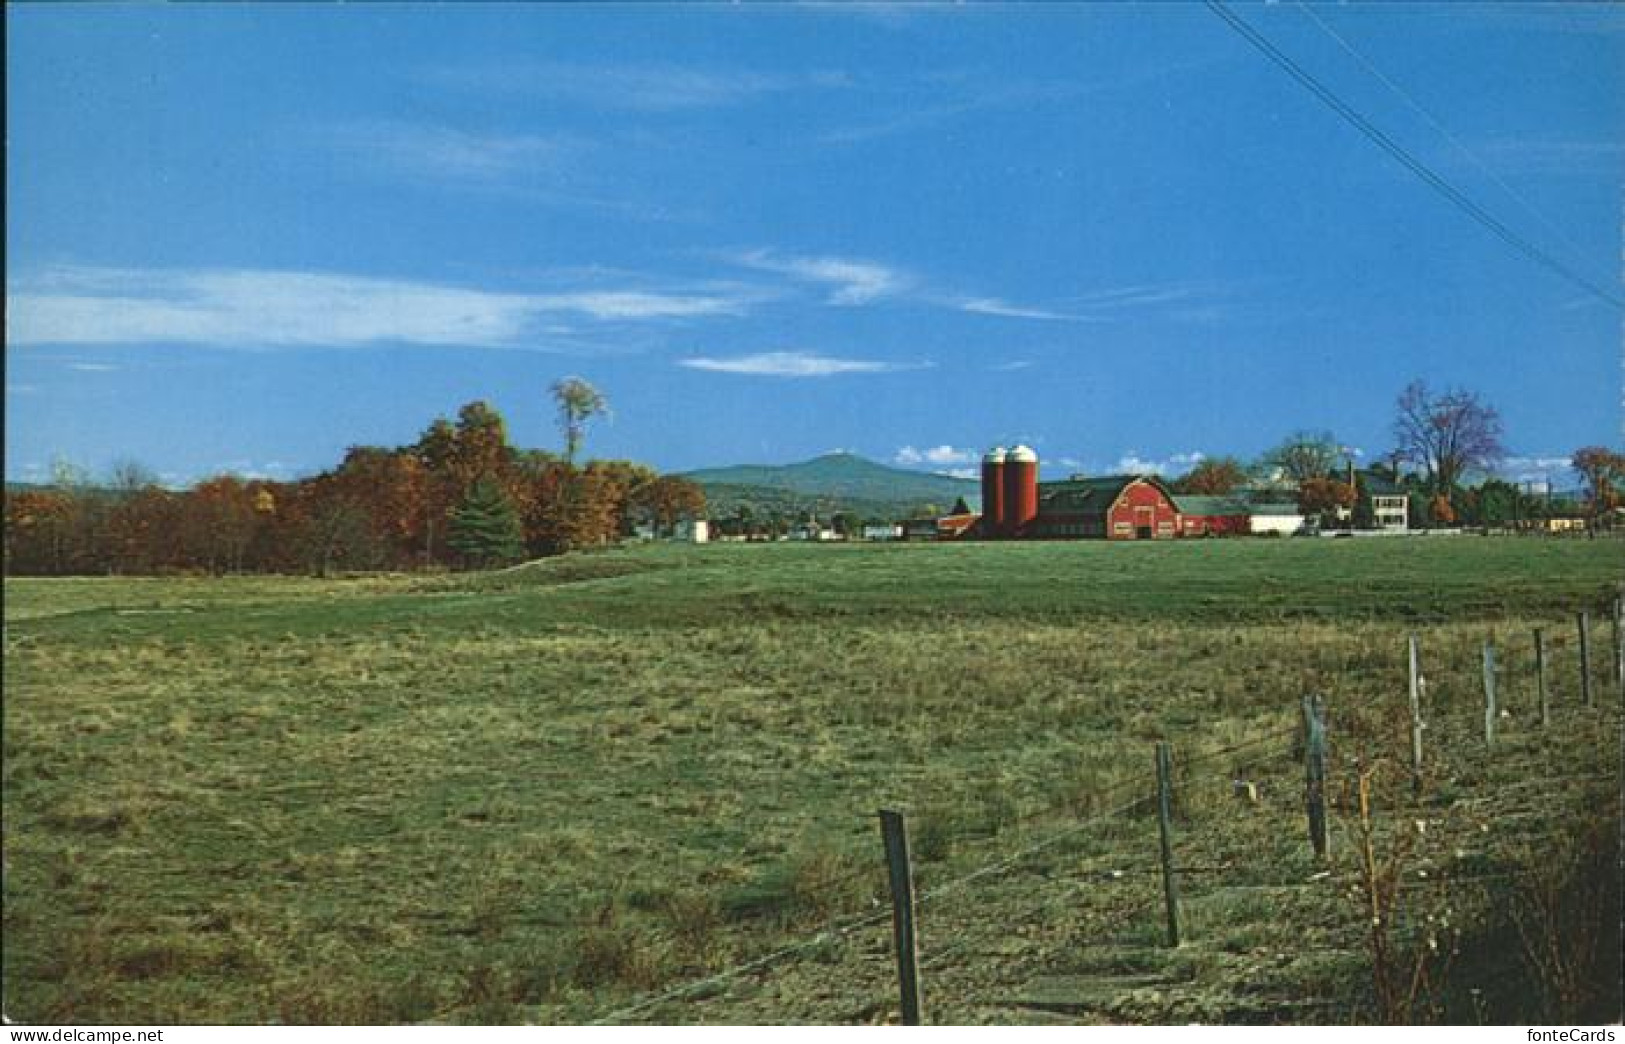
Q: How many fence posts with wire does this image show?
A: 8